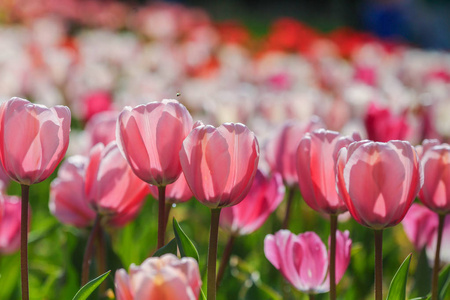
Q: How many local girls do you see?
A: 0